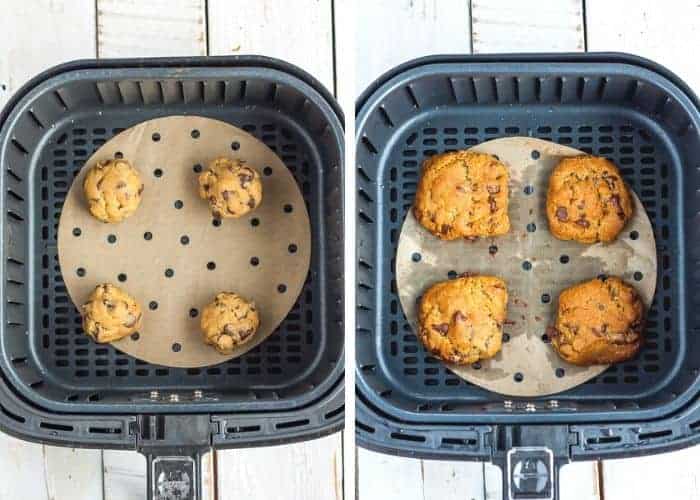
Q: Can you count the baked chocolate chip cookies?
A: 4